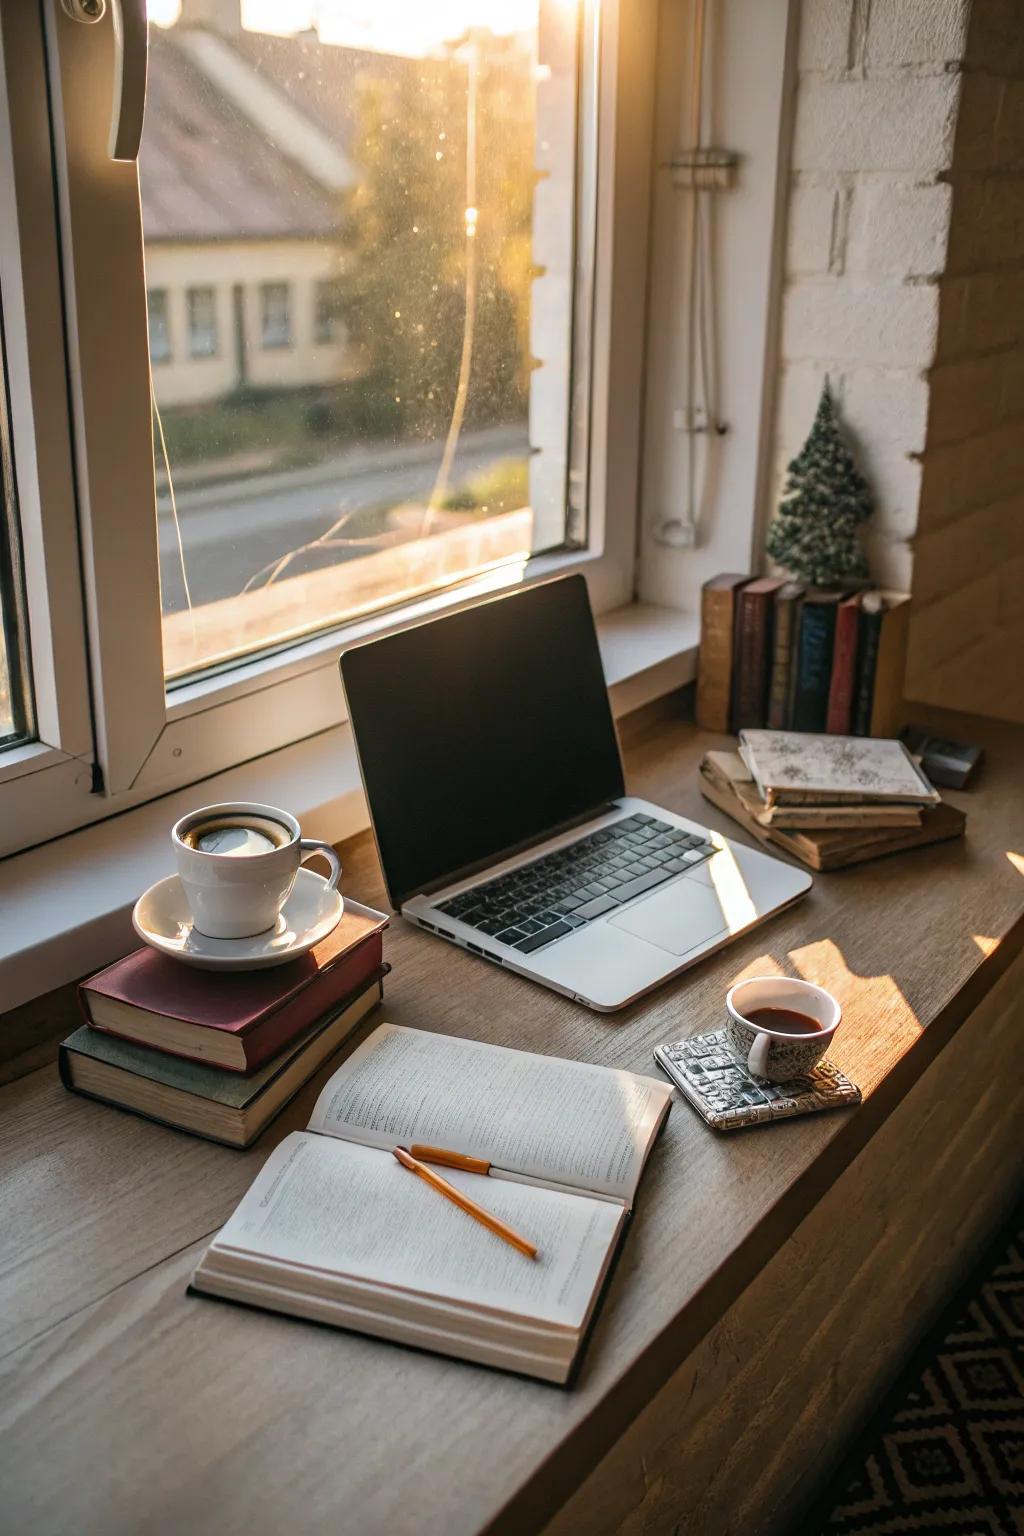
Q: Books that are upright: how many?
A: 7